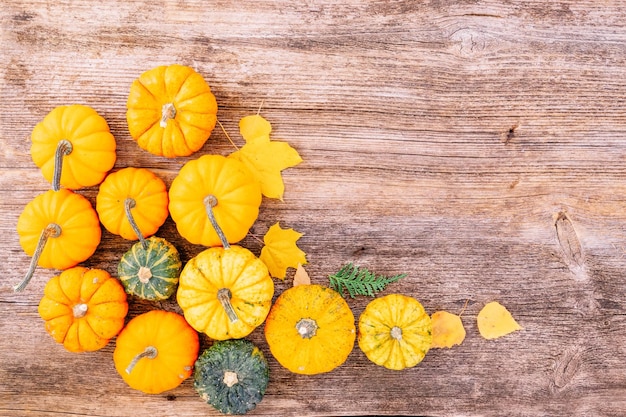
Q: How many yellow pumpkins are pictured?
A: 10